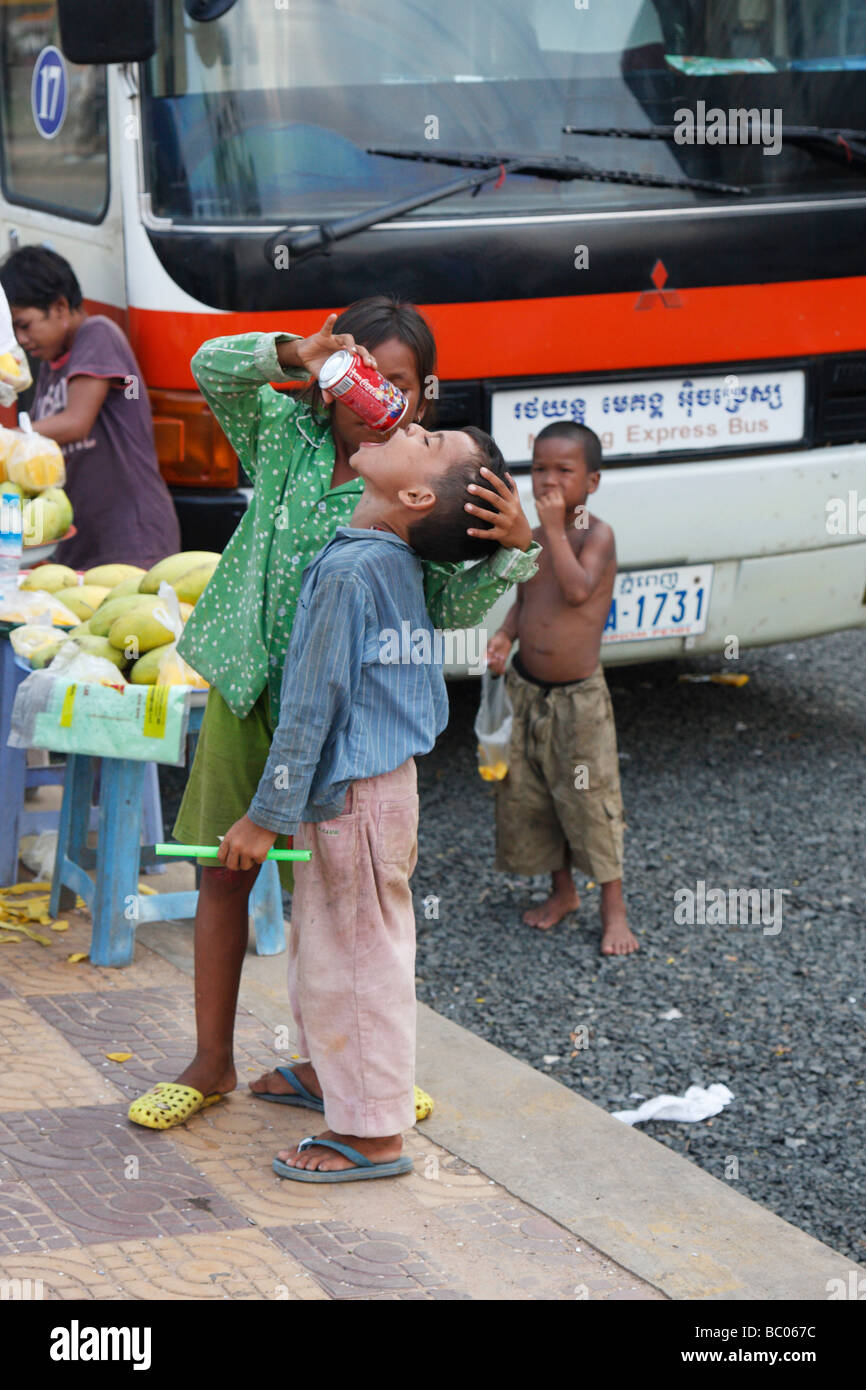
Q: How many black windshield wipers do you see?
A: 2